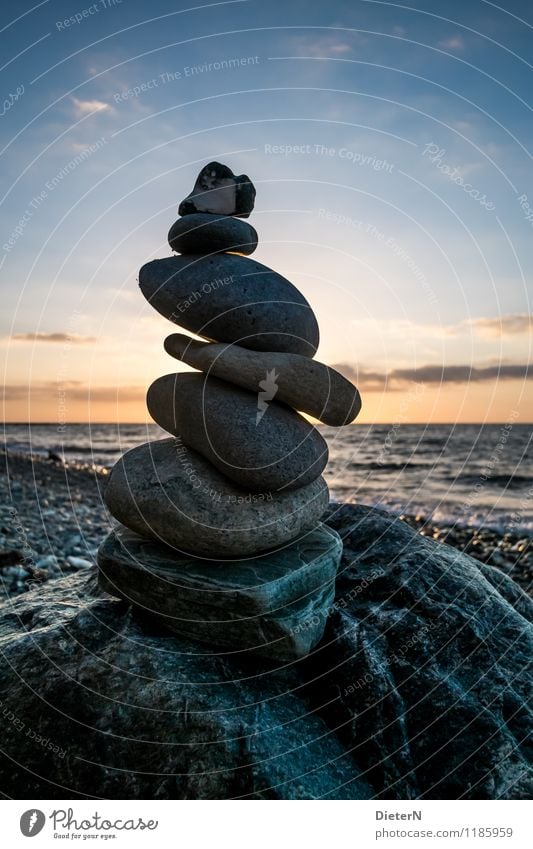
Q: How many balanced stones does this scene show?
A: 7